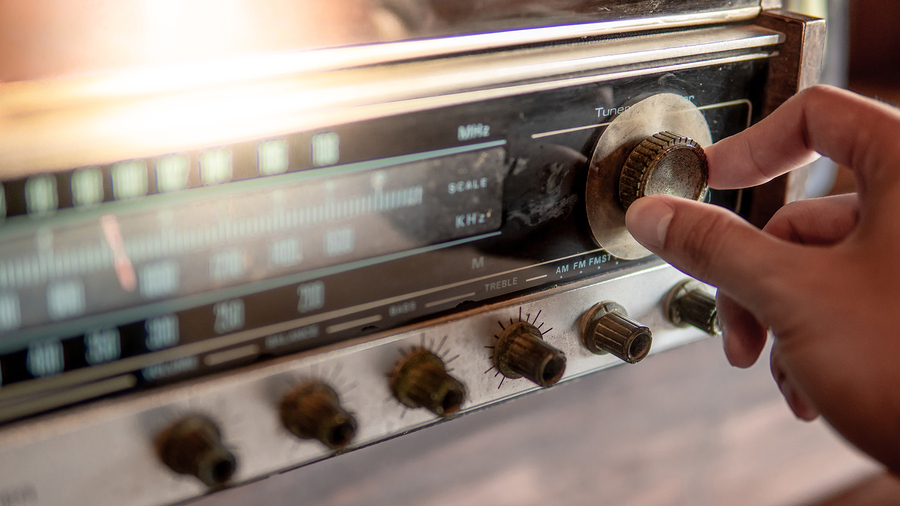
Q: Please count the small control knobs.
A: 6